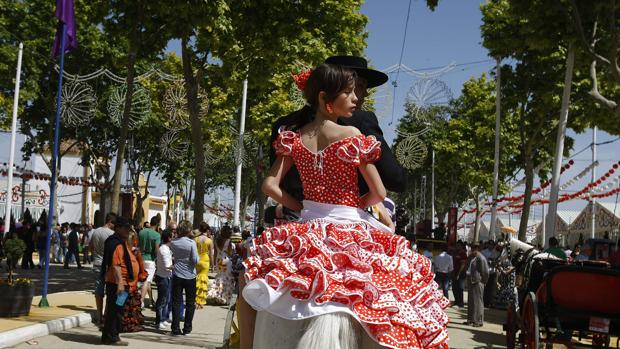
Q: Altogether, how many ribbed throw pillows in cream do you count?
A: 0